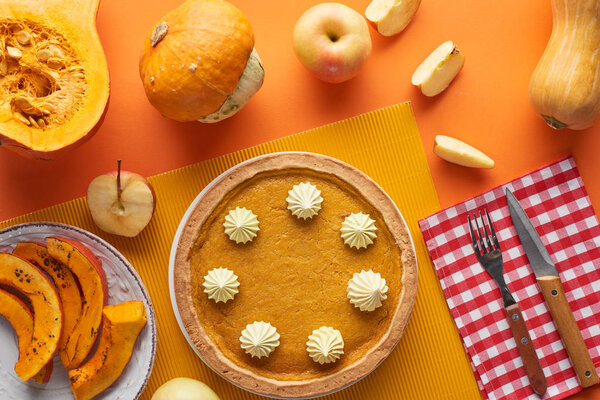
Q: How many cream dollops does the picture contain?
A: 7